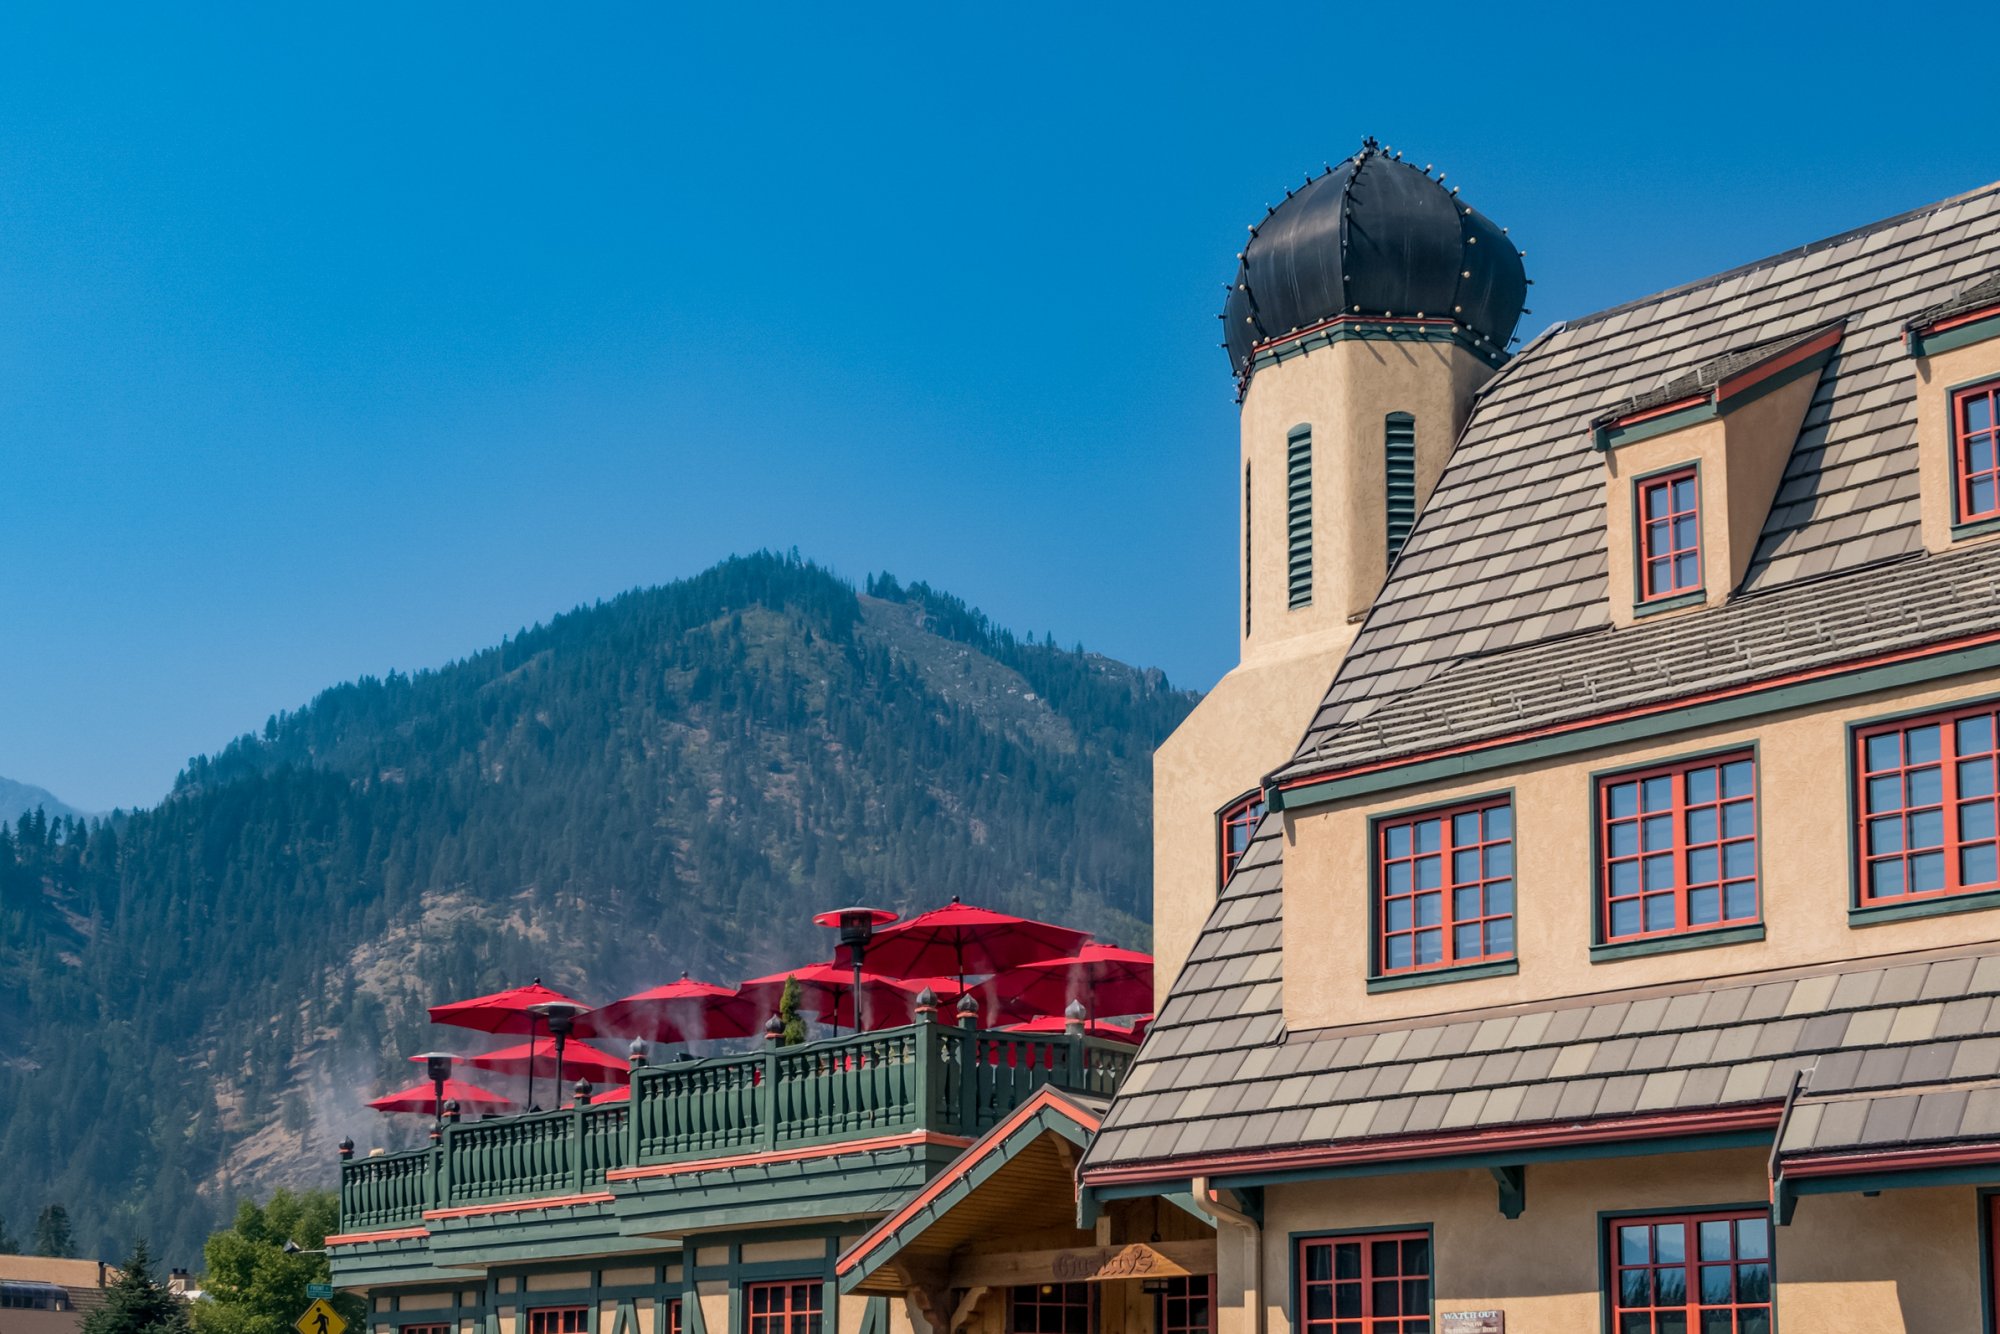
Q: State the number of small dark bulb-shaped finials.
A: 9